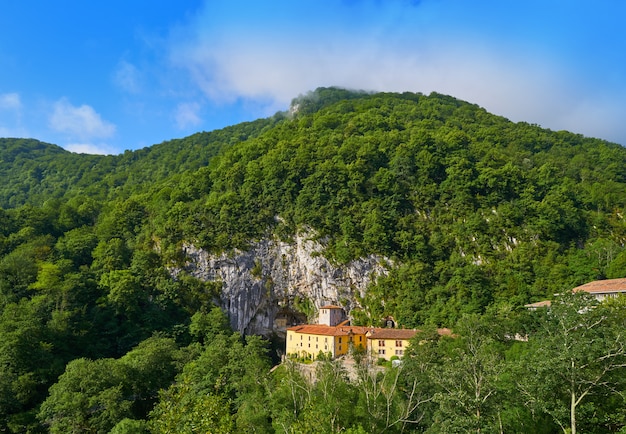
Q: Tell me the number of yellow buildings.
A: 2